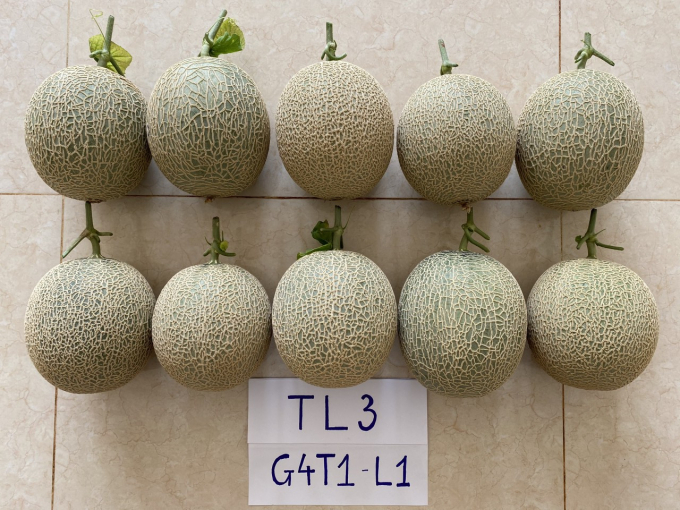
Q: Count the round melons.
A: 10